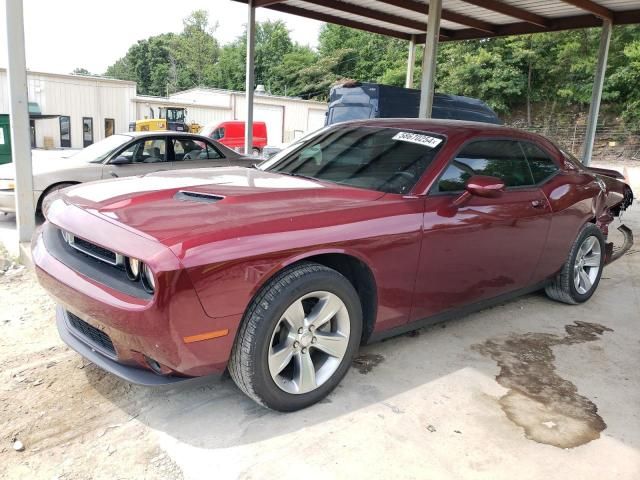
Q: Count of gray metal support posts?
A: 5